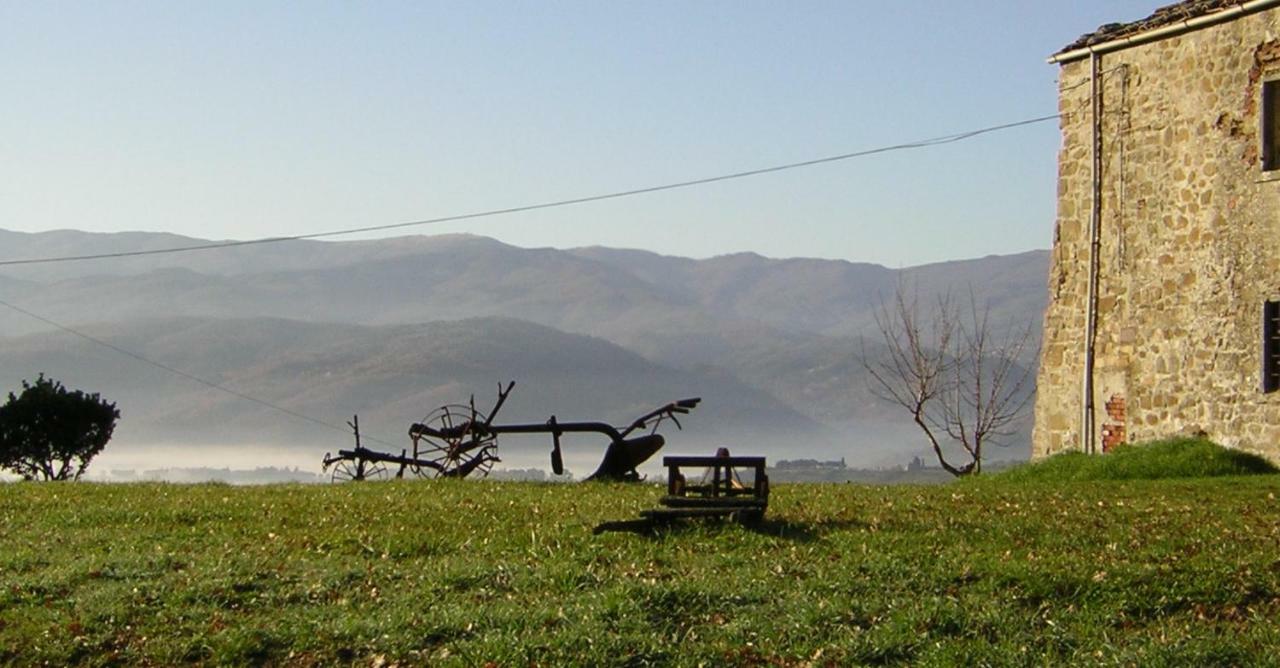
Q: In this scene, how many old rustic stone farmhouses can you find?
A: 1